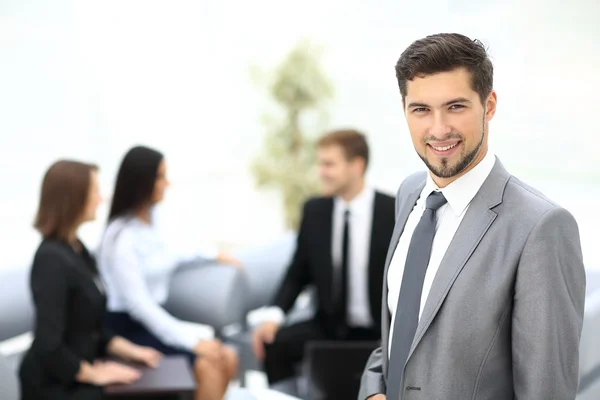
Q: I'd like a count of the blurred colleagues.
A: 3